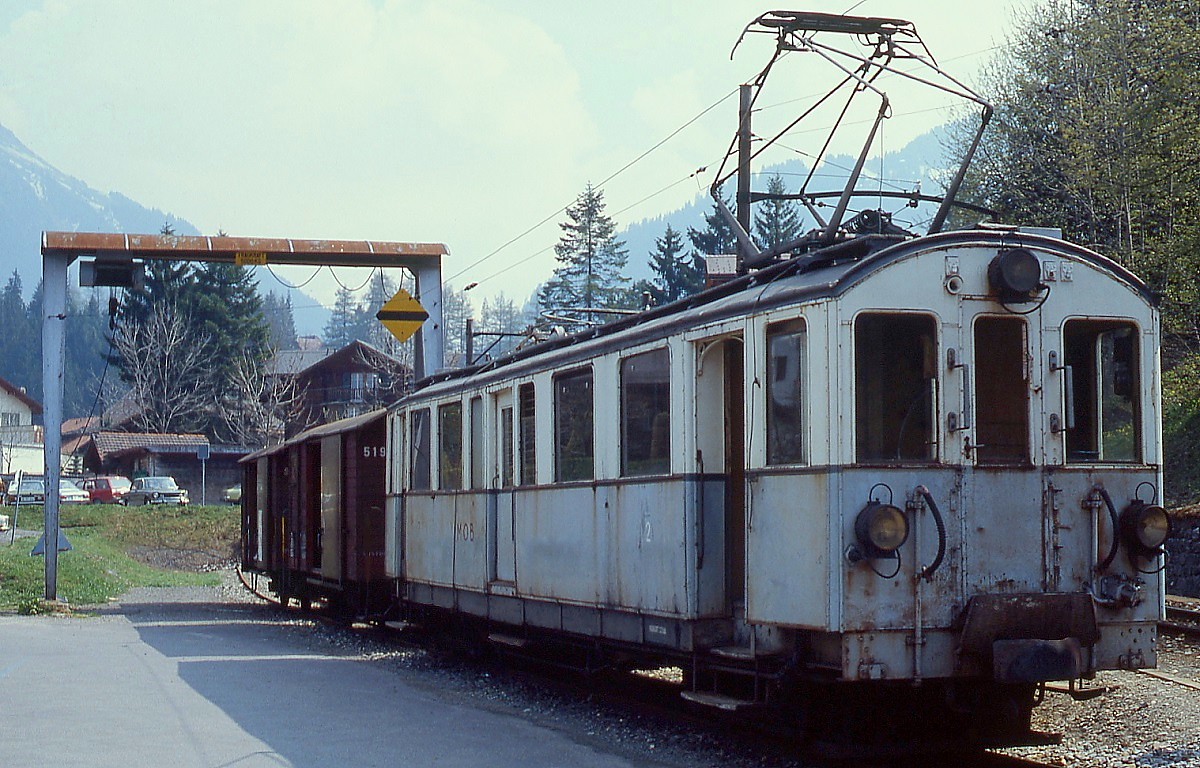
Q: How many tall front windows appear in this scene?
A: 3